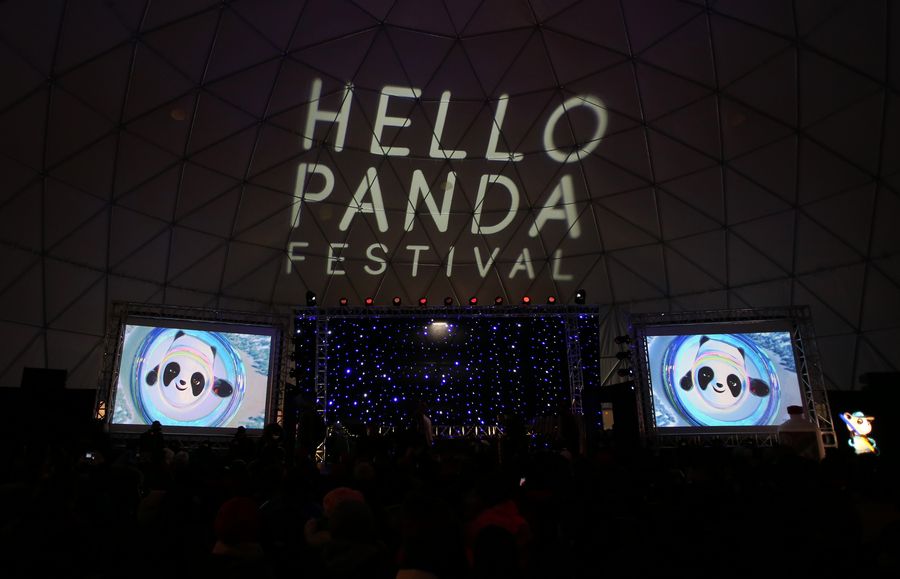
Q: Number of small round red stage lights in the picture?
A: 9